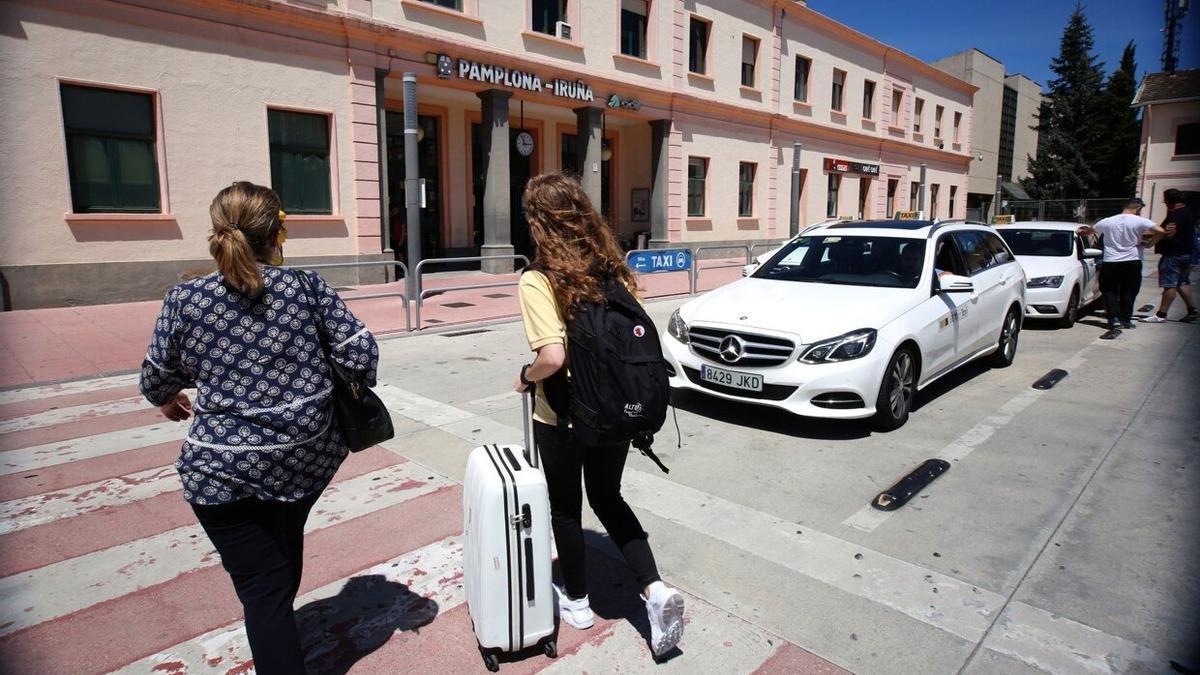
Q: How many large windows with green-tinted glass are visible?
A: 2